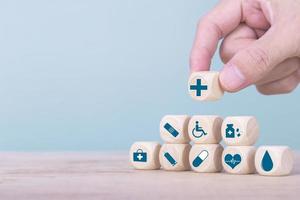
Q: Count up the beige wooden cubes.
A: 9